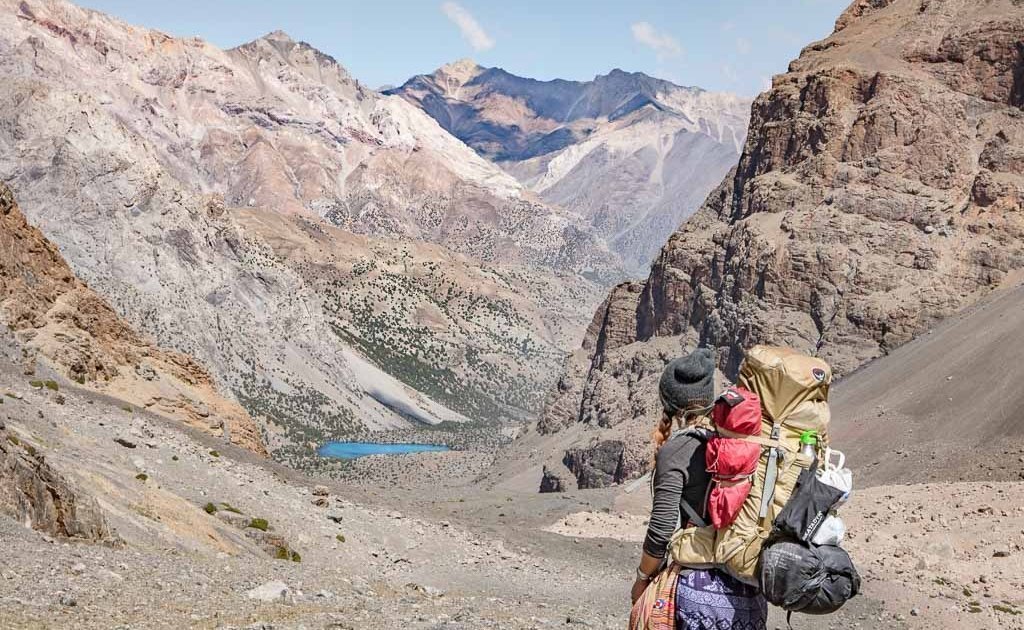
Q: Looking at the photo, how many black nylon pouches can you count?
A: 2